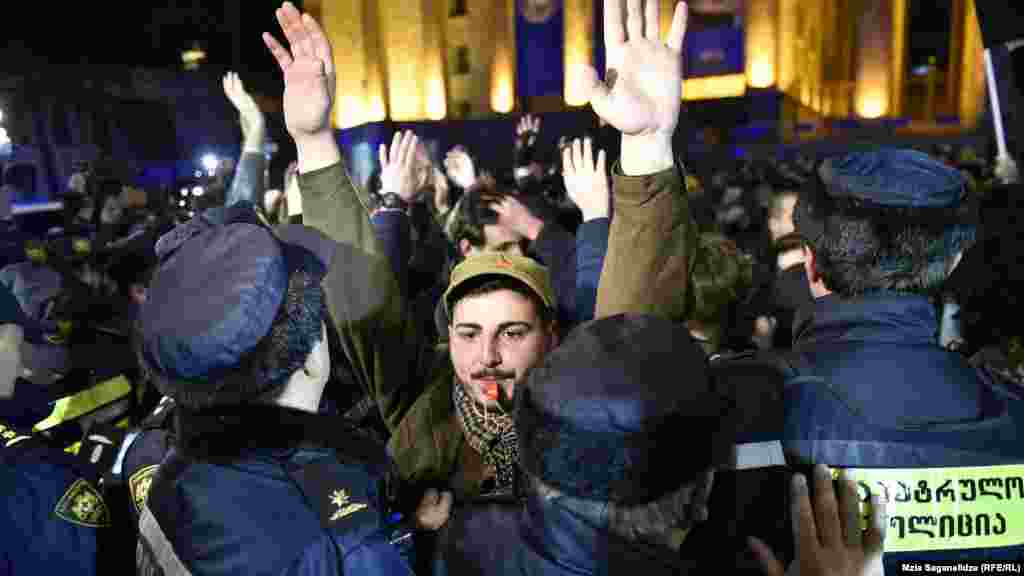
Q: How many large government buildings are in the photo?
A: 1